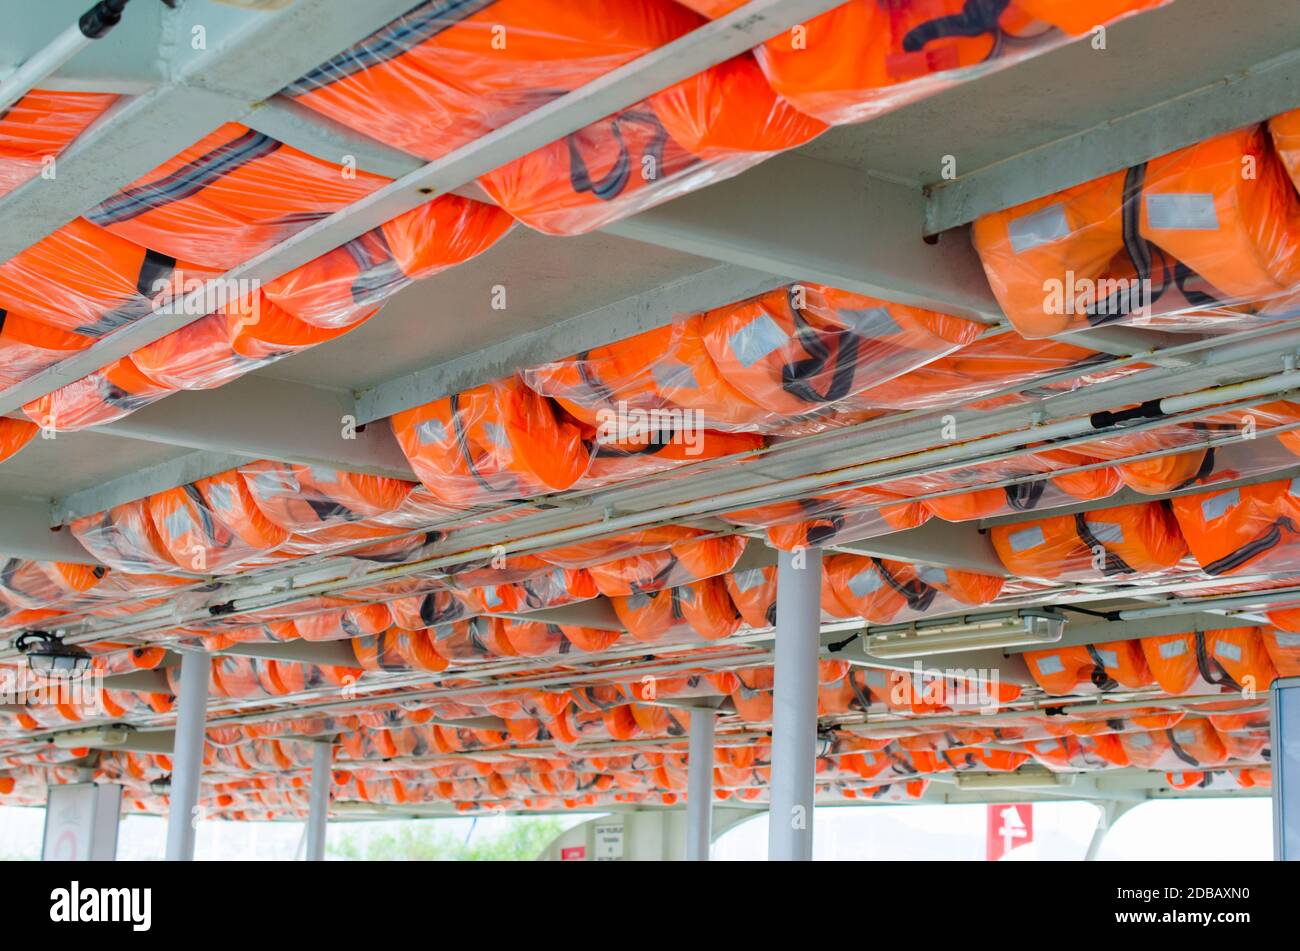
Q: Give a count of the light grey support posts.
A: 4